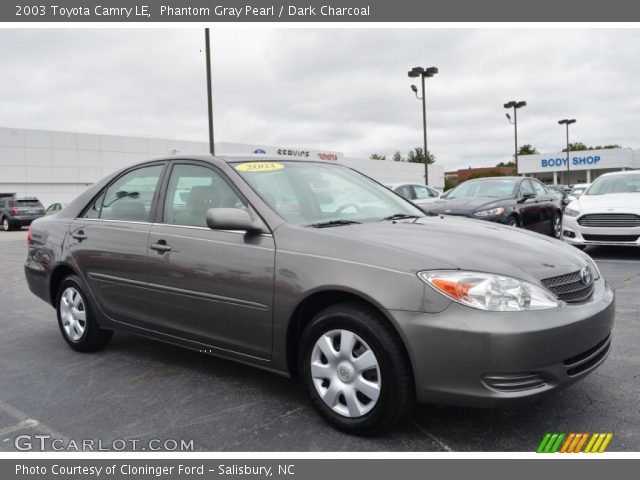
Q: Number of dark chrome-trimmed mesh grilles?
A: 1